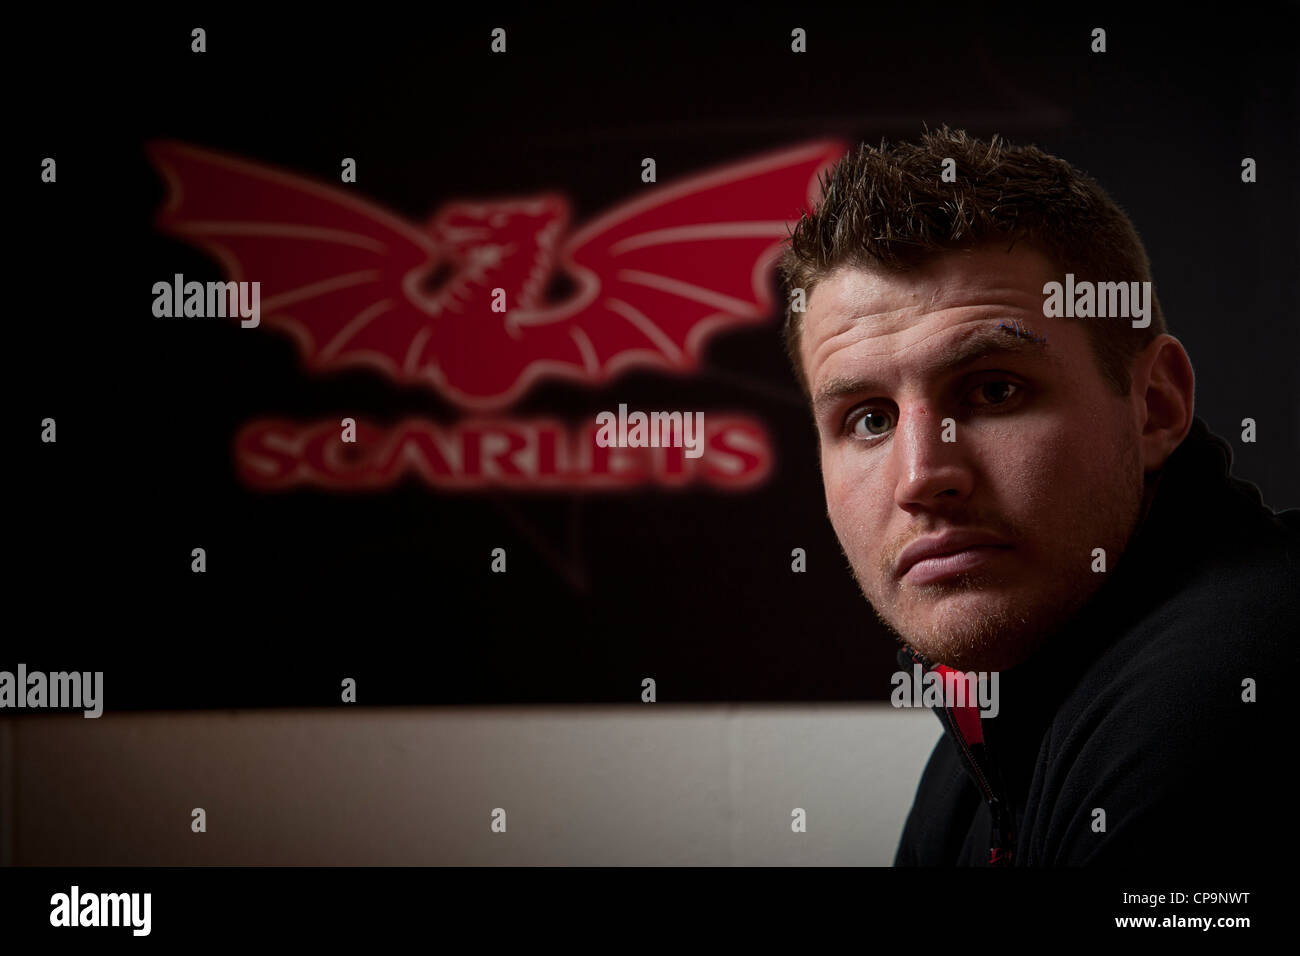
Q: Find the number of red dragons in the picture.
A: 1